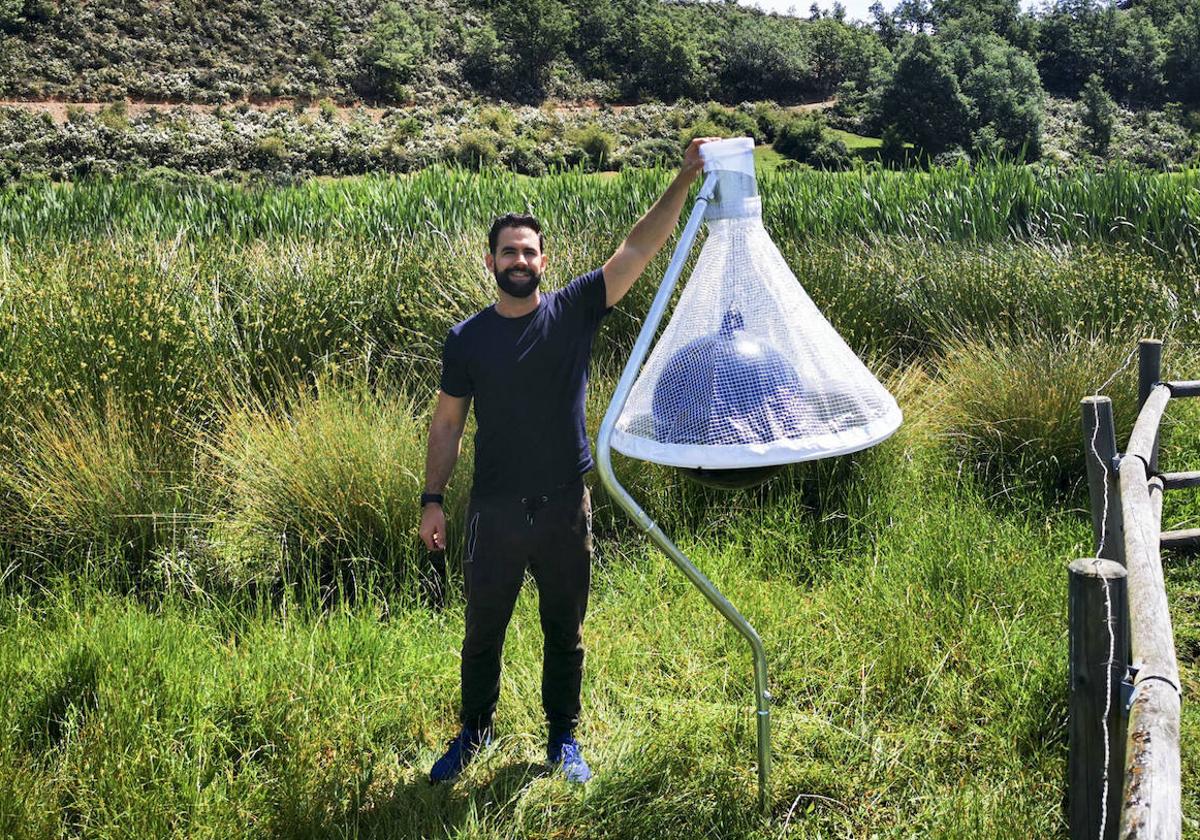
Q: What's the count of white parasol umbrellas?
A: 0